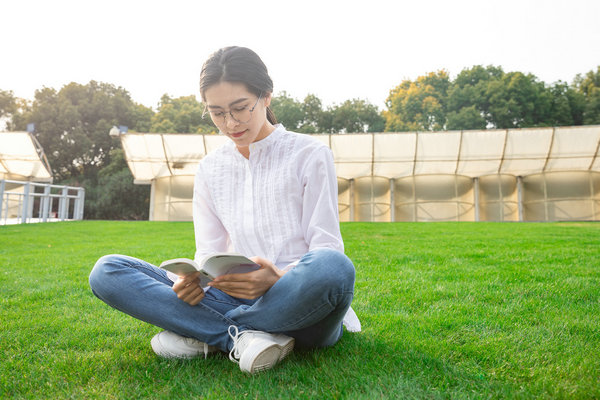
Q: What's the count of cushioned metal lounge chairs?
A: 0